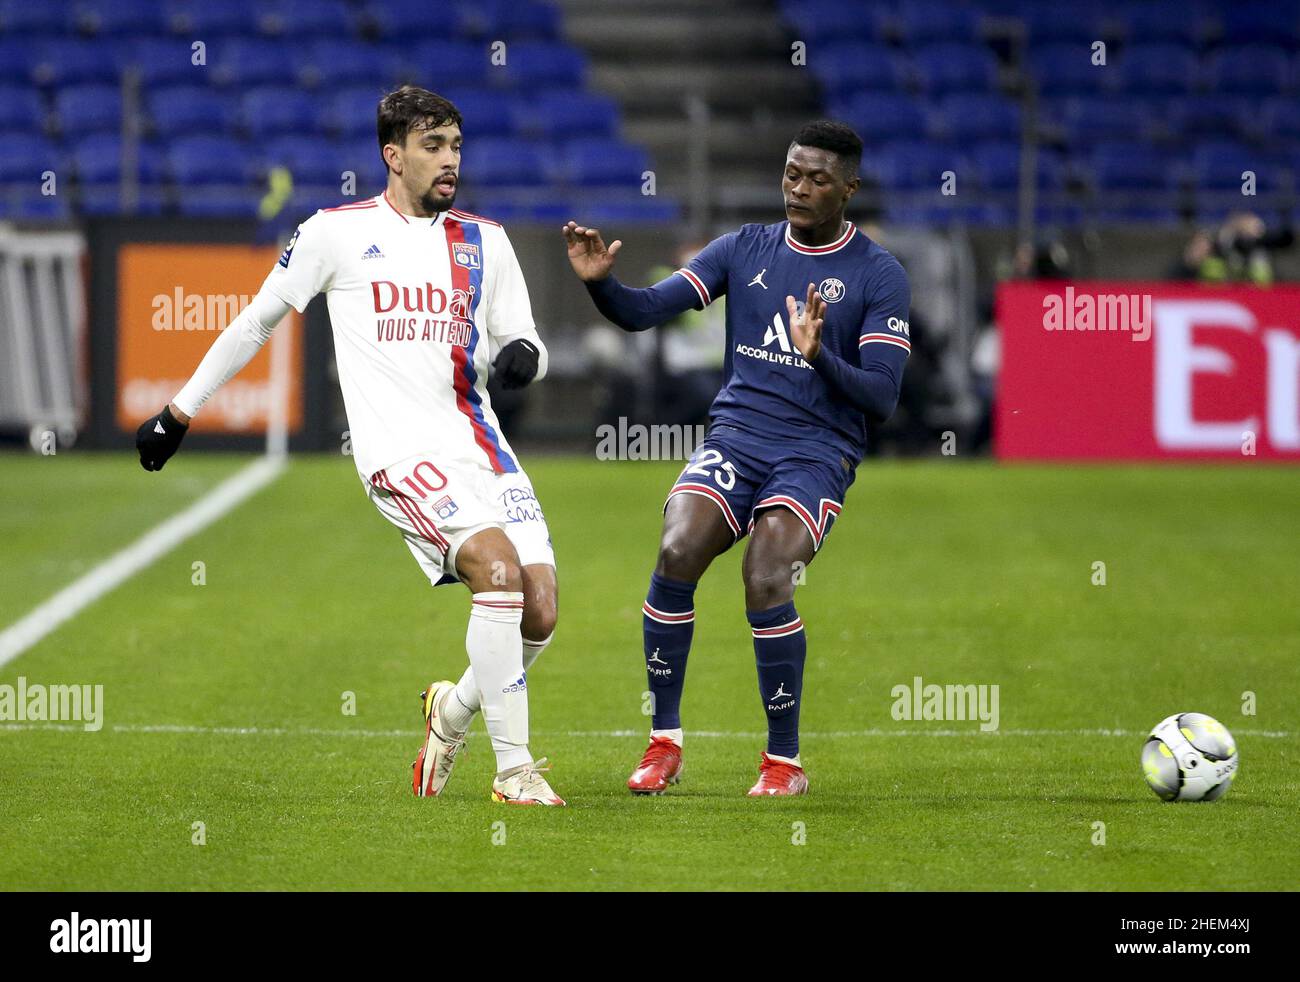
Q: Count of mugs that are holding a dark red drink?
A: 0